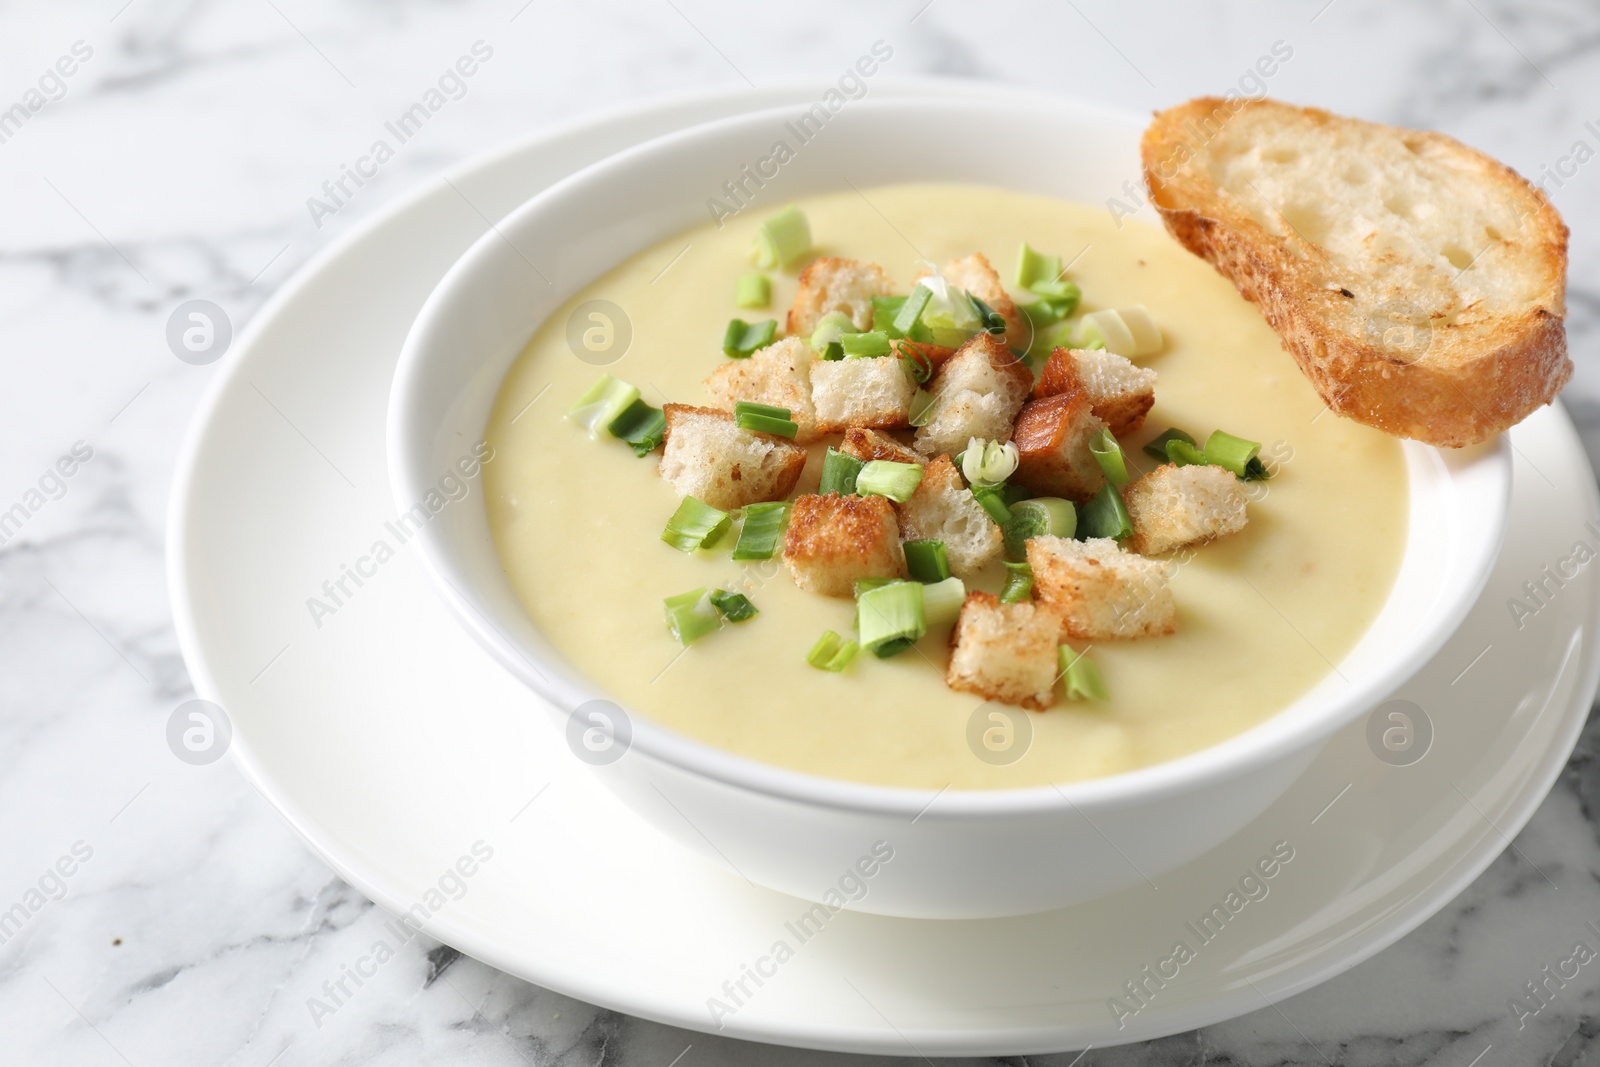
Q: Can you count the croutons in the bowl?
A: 15